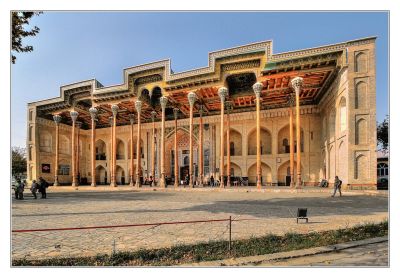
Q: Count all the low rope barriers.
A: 1